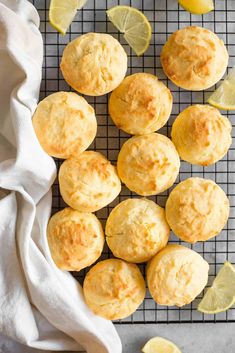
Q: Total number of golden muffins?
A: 12